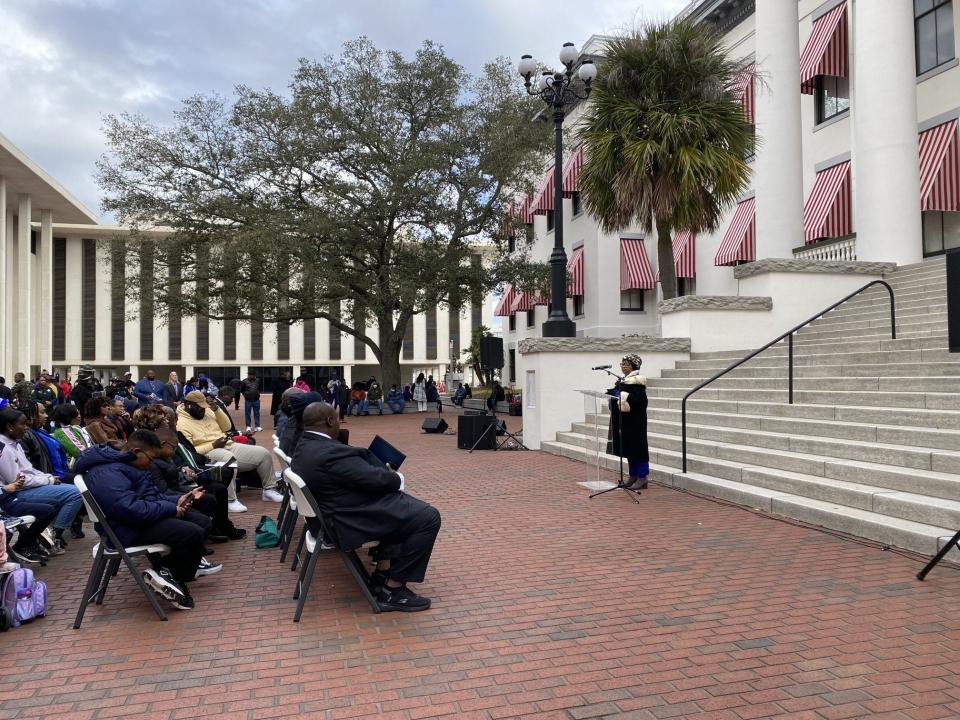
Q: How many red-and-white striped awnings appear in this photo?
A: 15